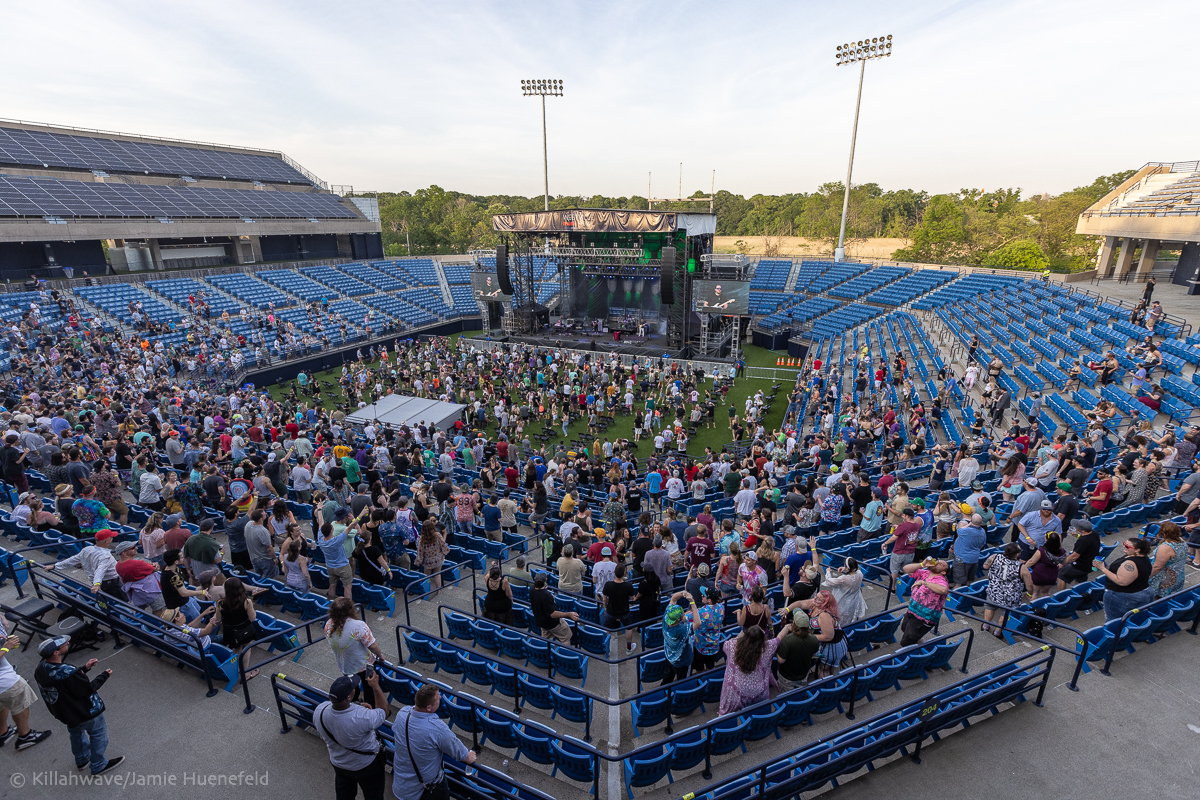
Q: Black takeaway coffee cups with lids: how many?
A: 0